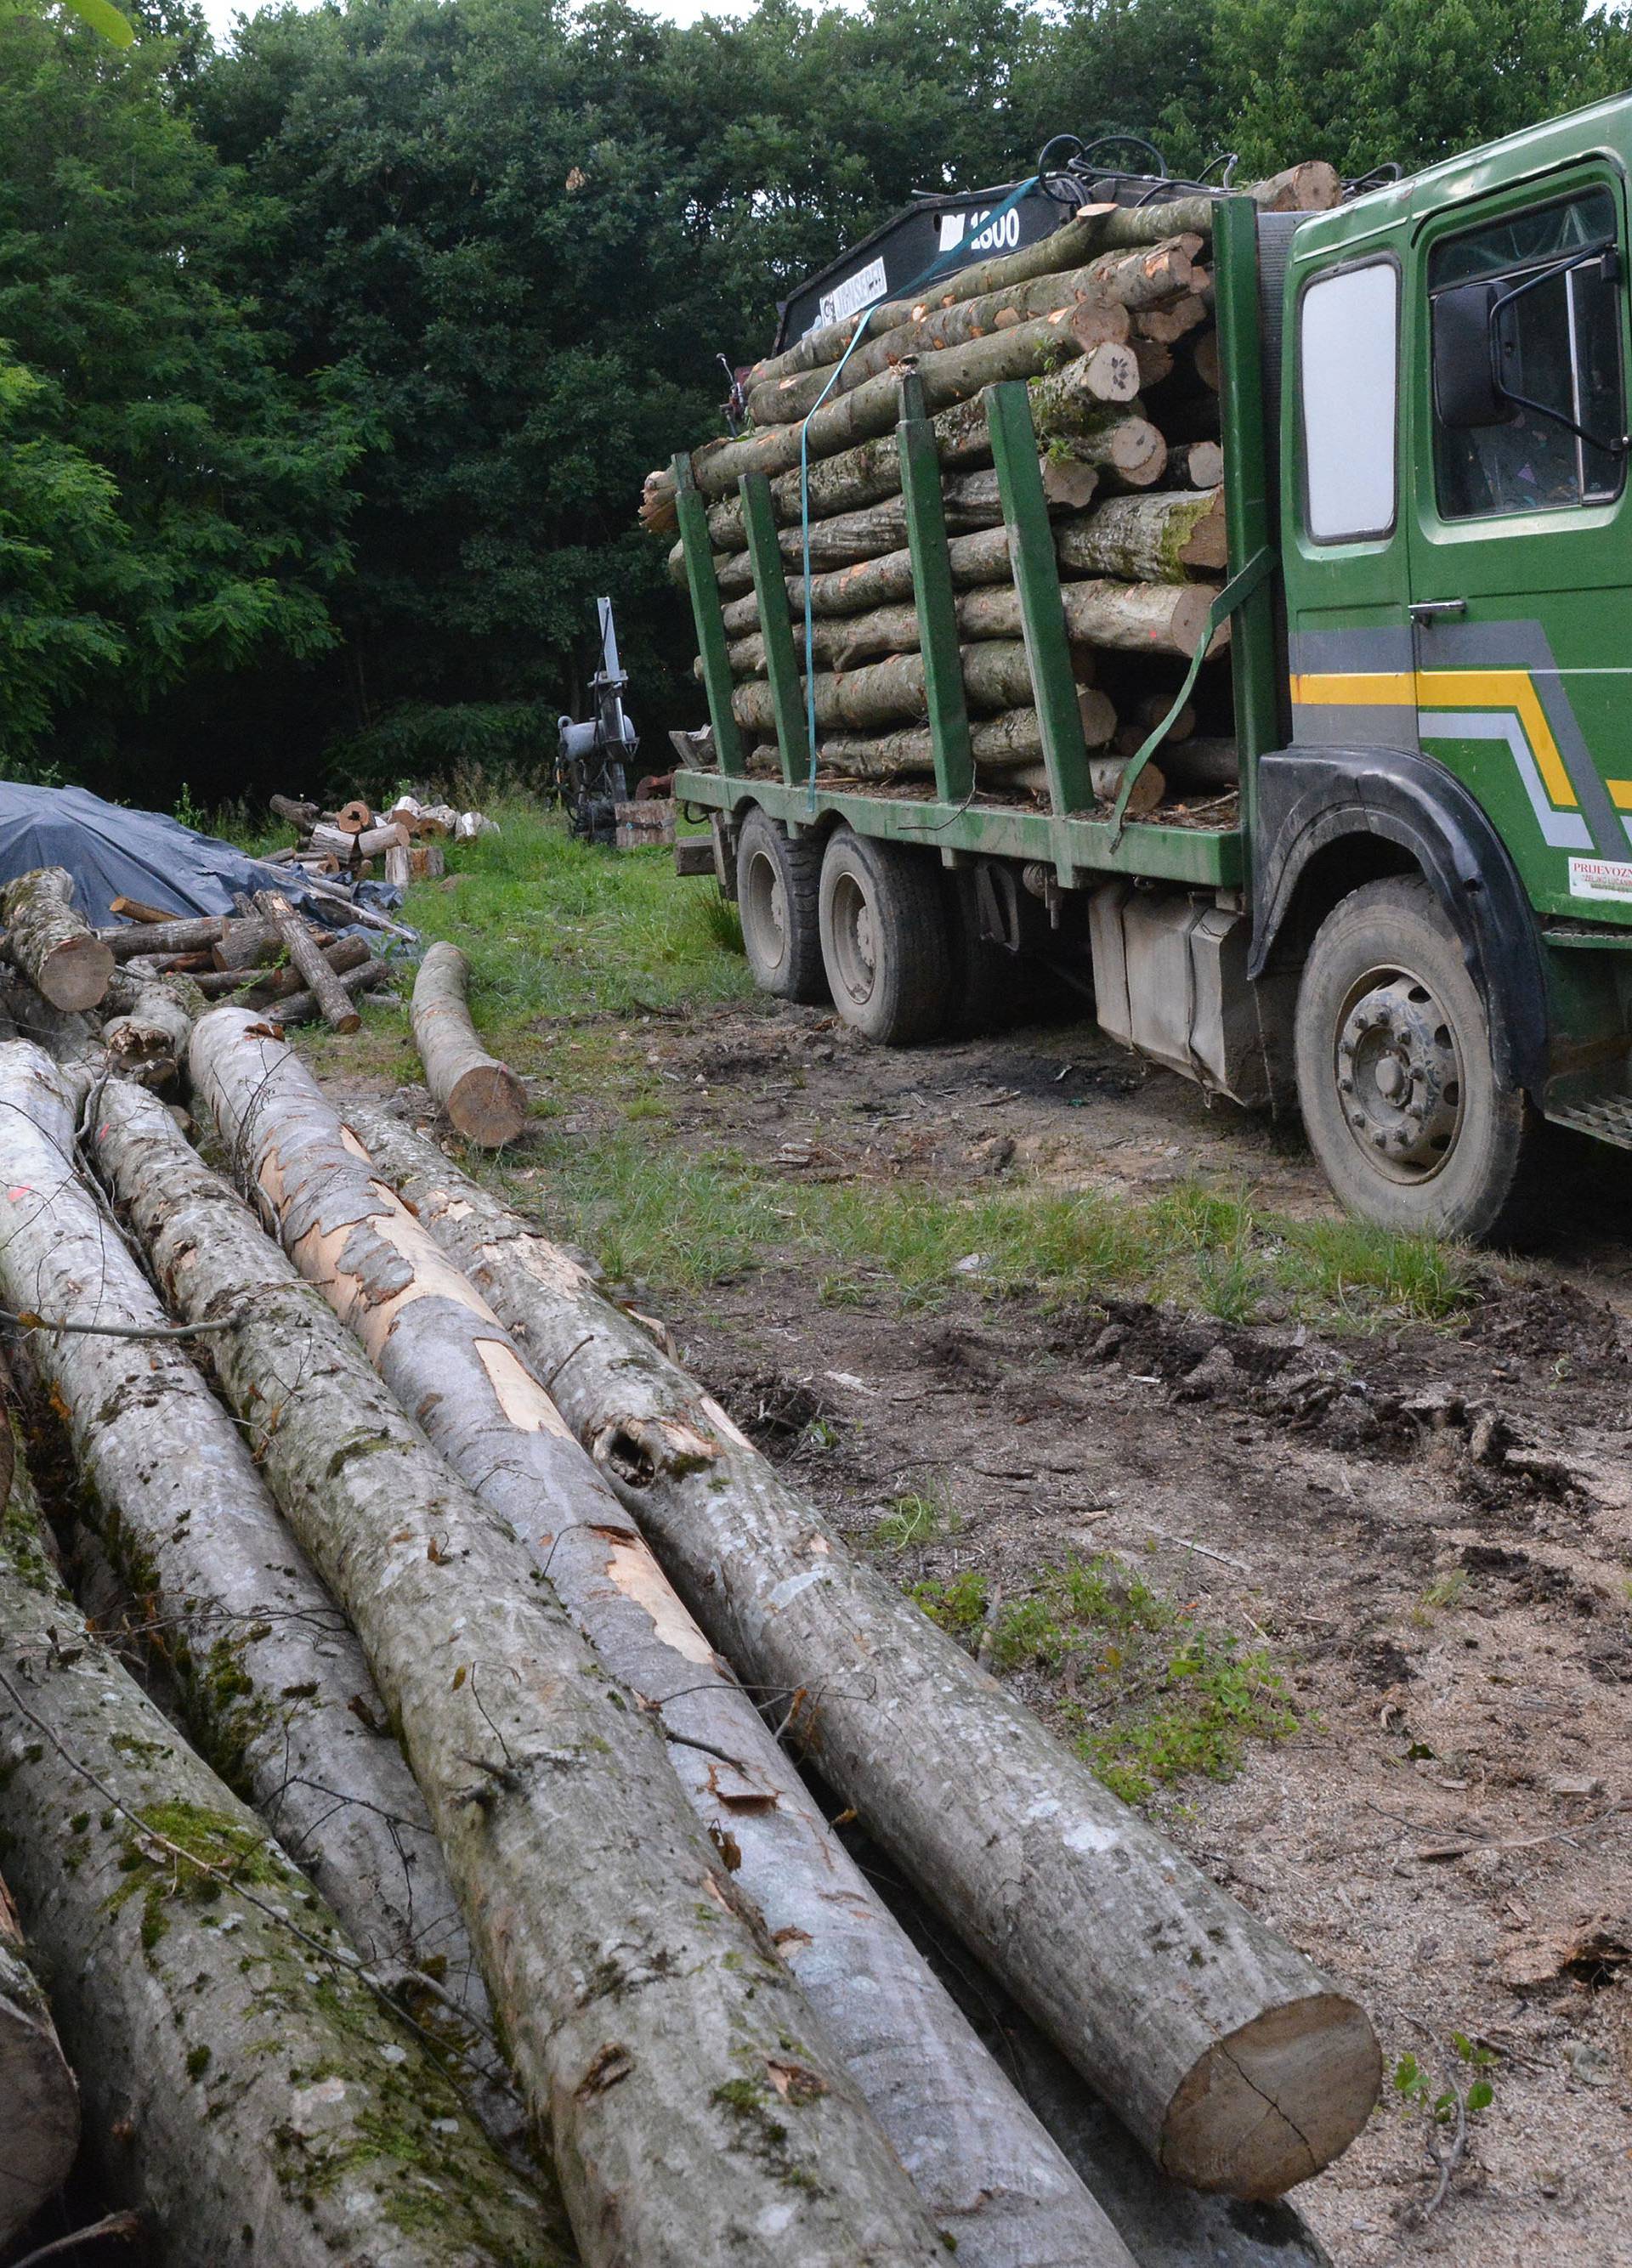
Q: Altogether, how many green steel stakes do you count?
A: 5